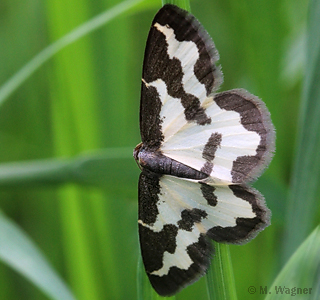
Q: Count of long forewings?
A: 2